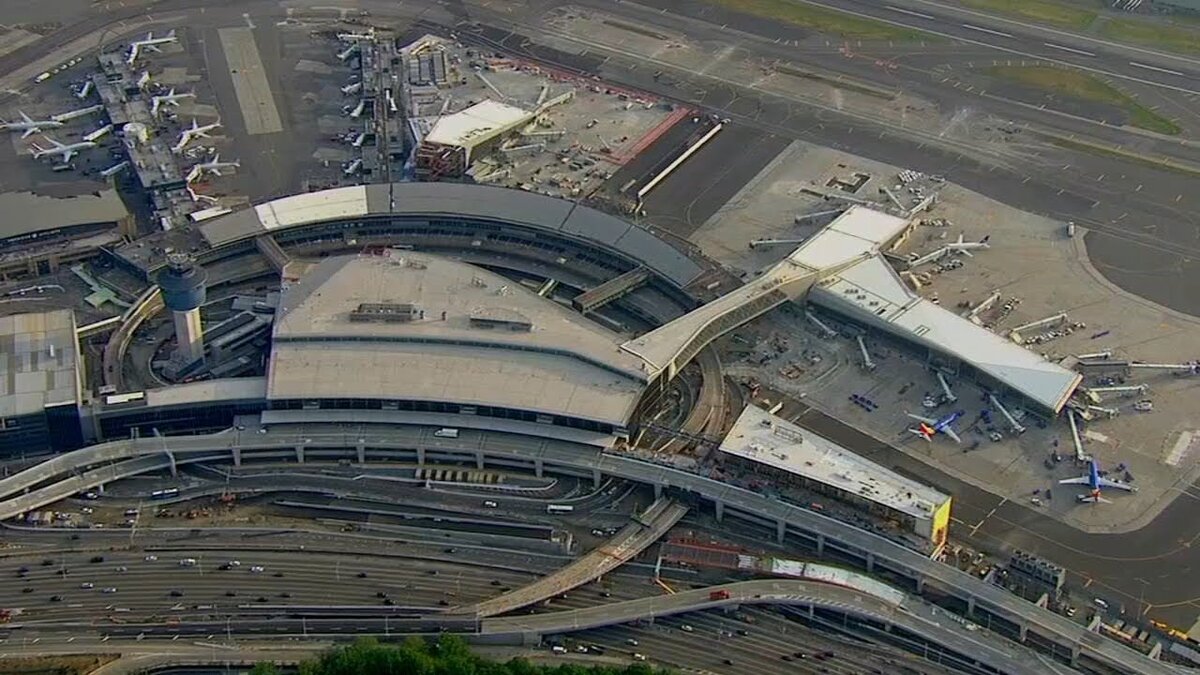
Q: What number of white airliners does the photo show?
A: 7